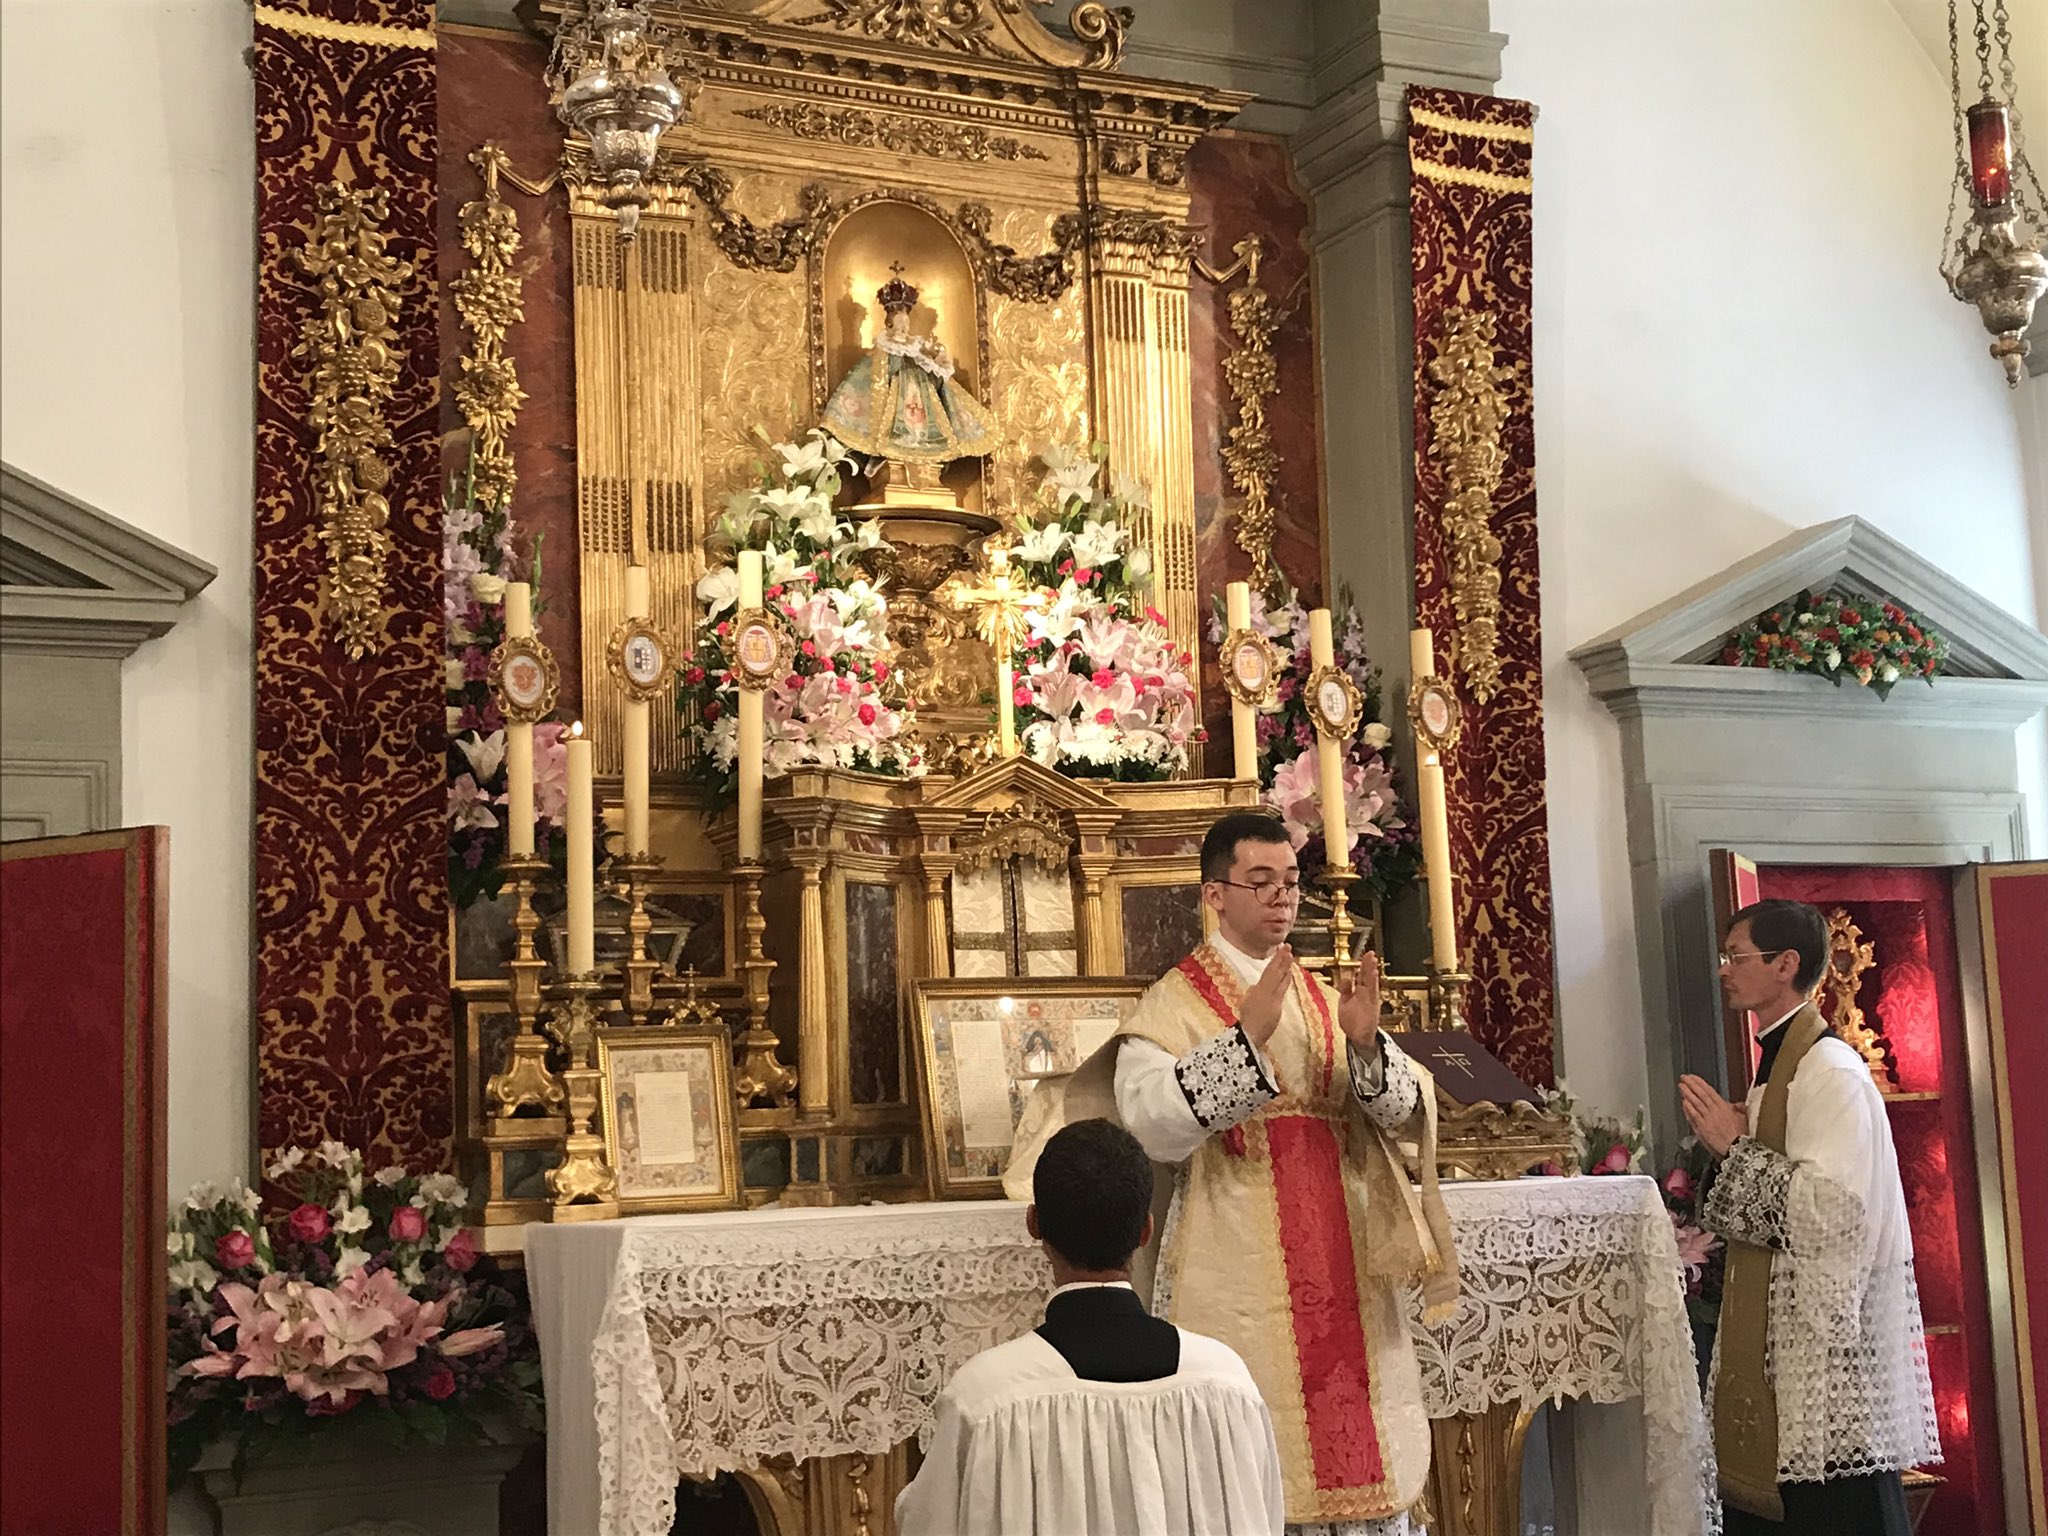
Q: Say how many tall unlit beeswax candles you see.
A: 6